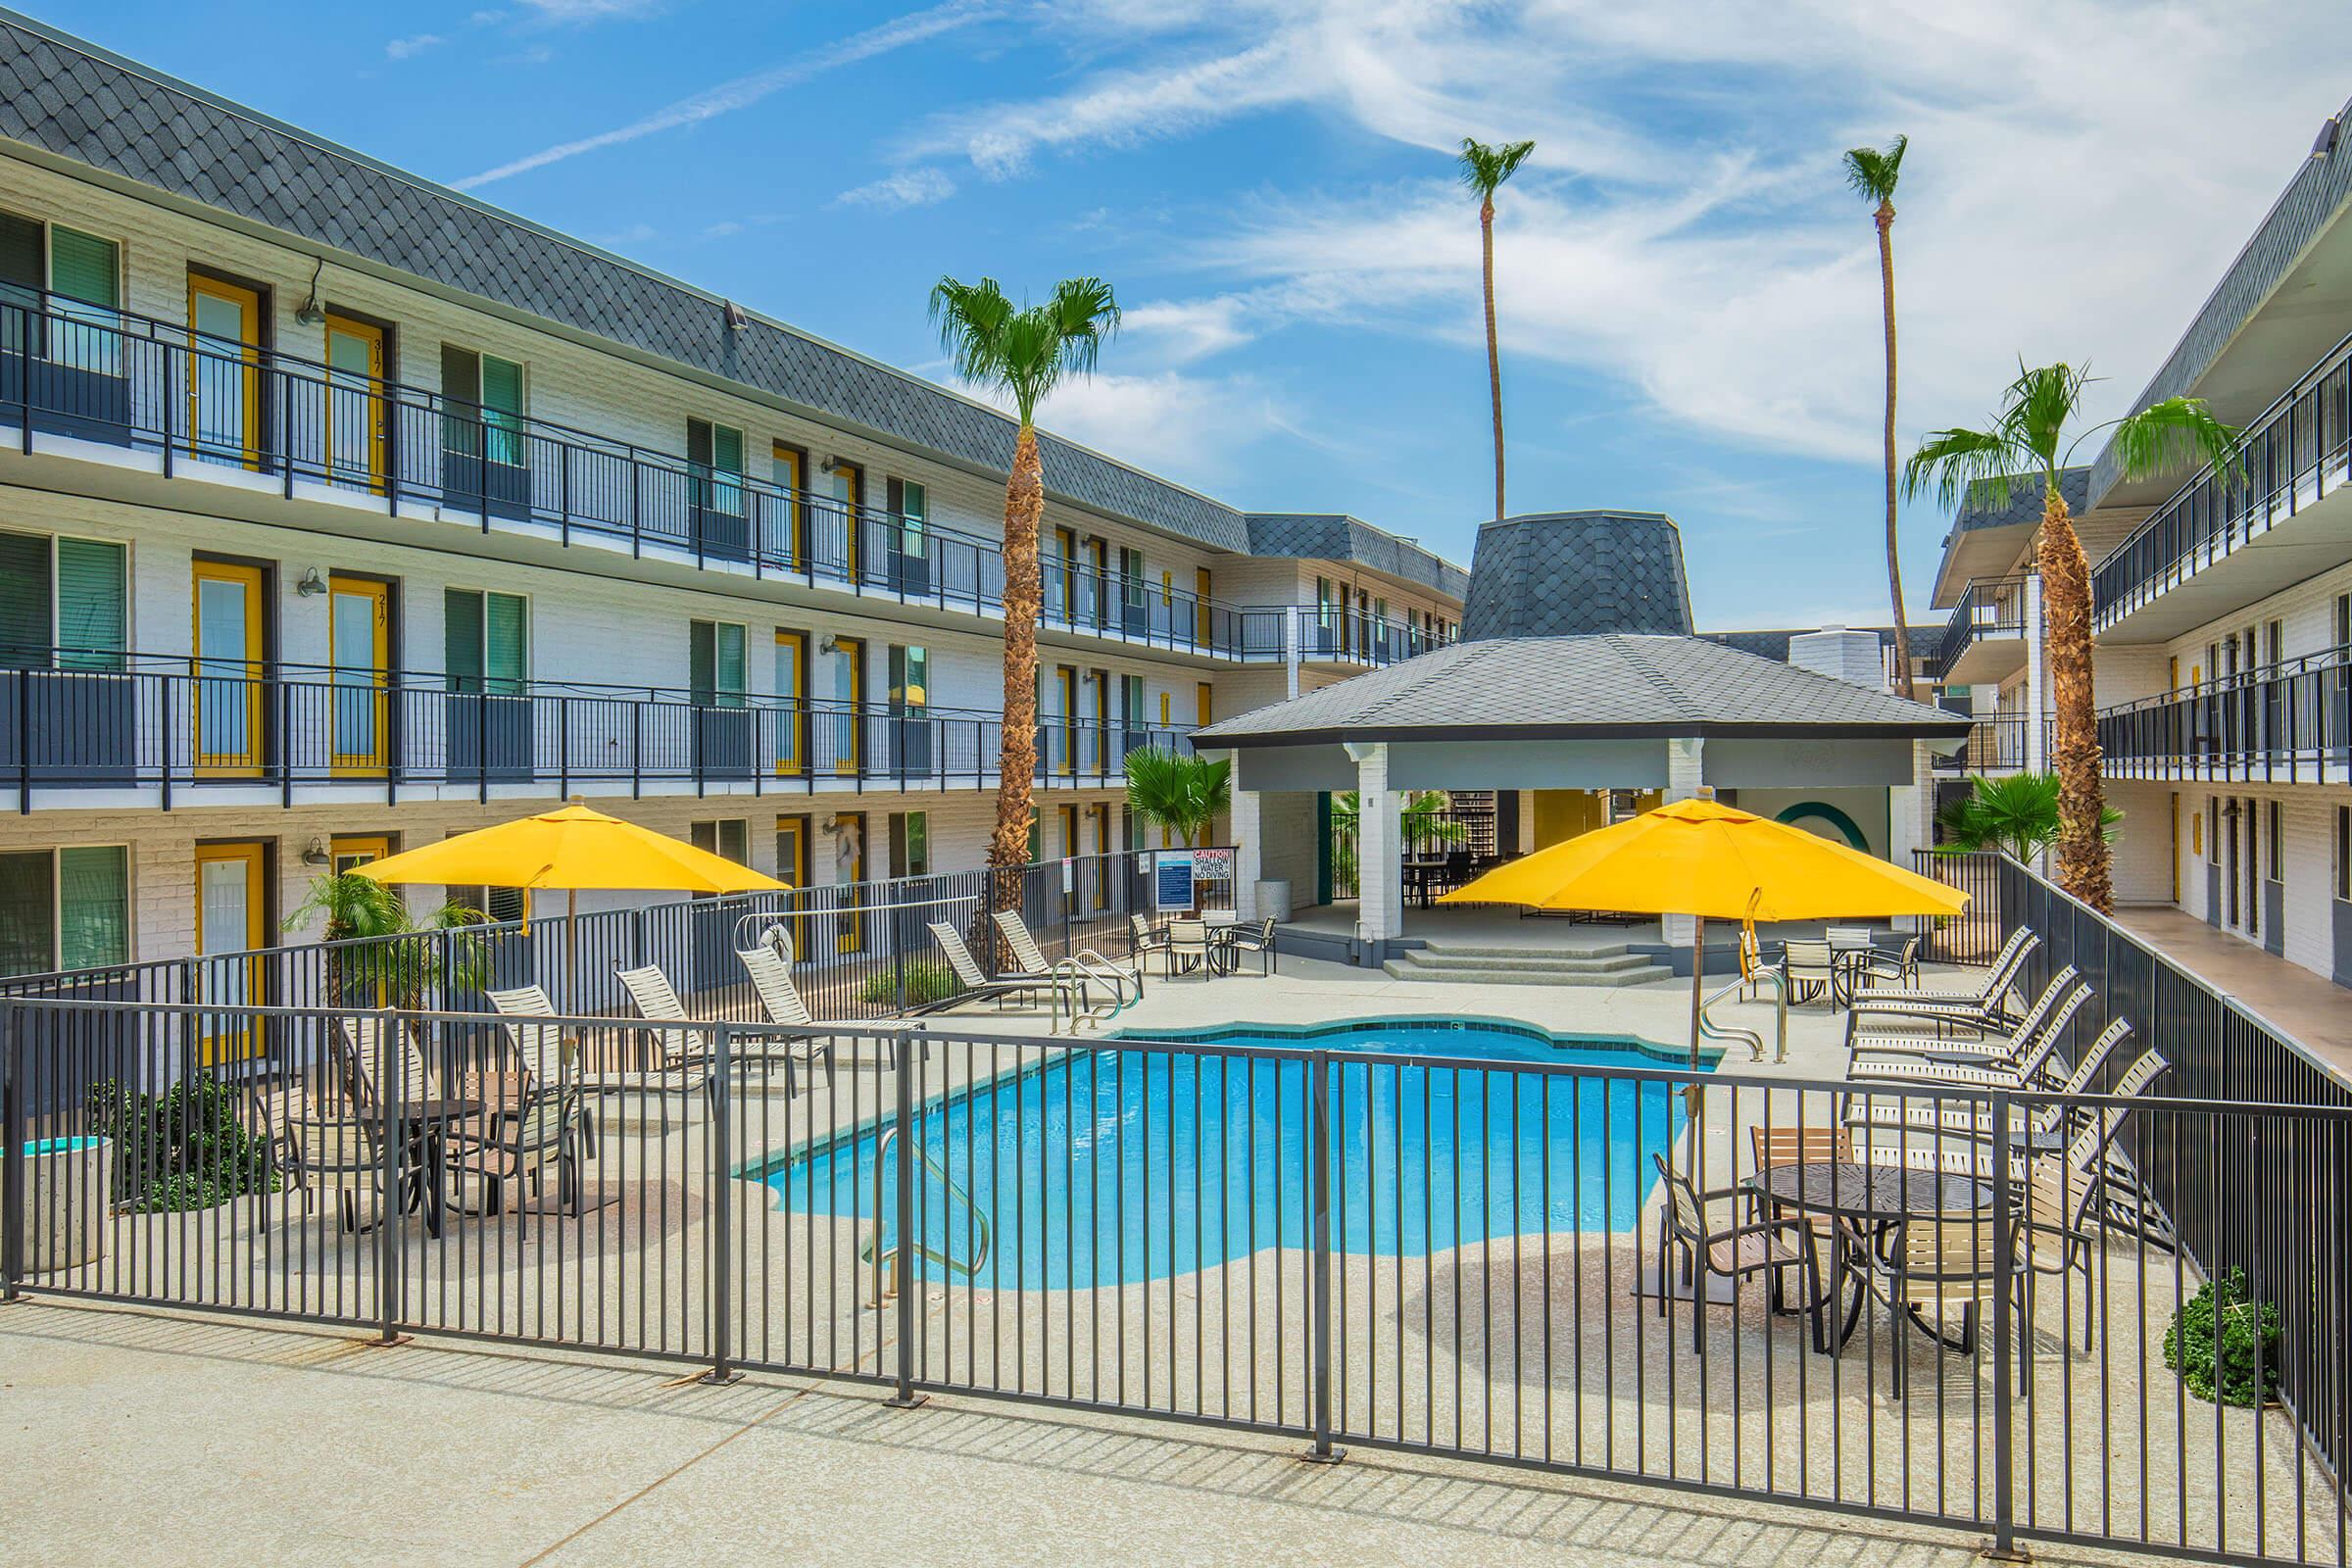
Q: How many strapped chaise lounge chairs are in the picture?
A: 12